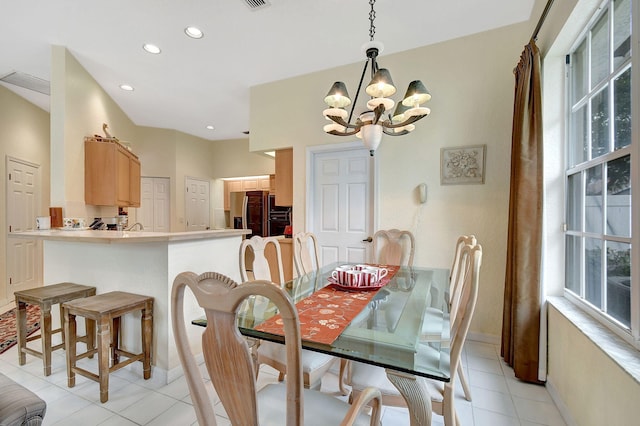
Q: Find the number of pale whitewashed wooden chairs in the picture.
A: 6